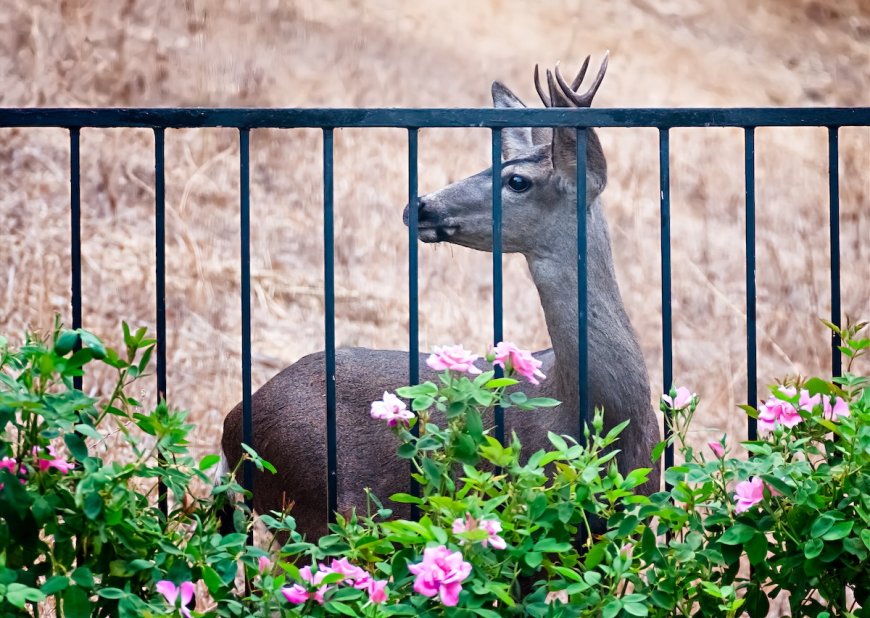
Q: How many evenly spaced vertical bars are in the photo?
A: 10